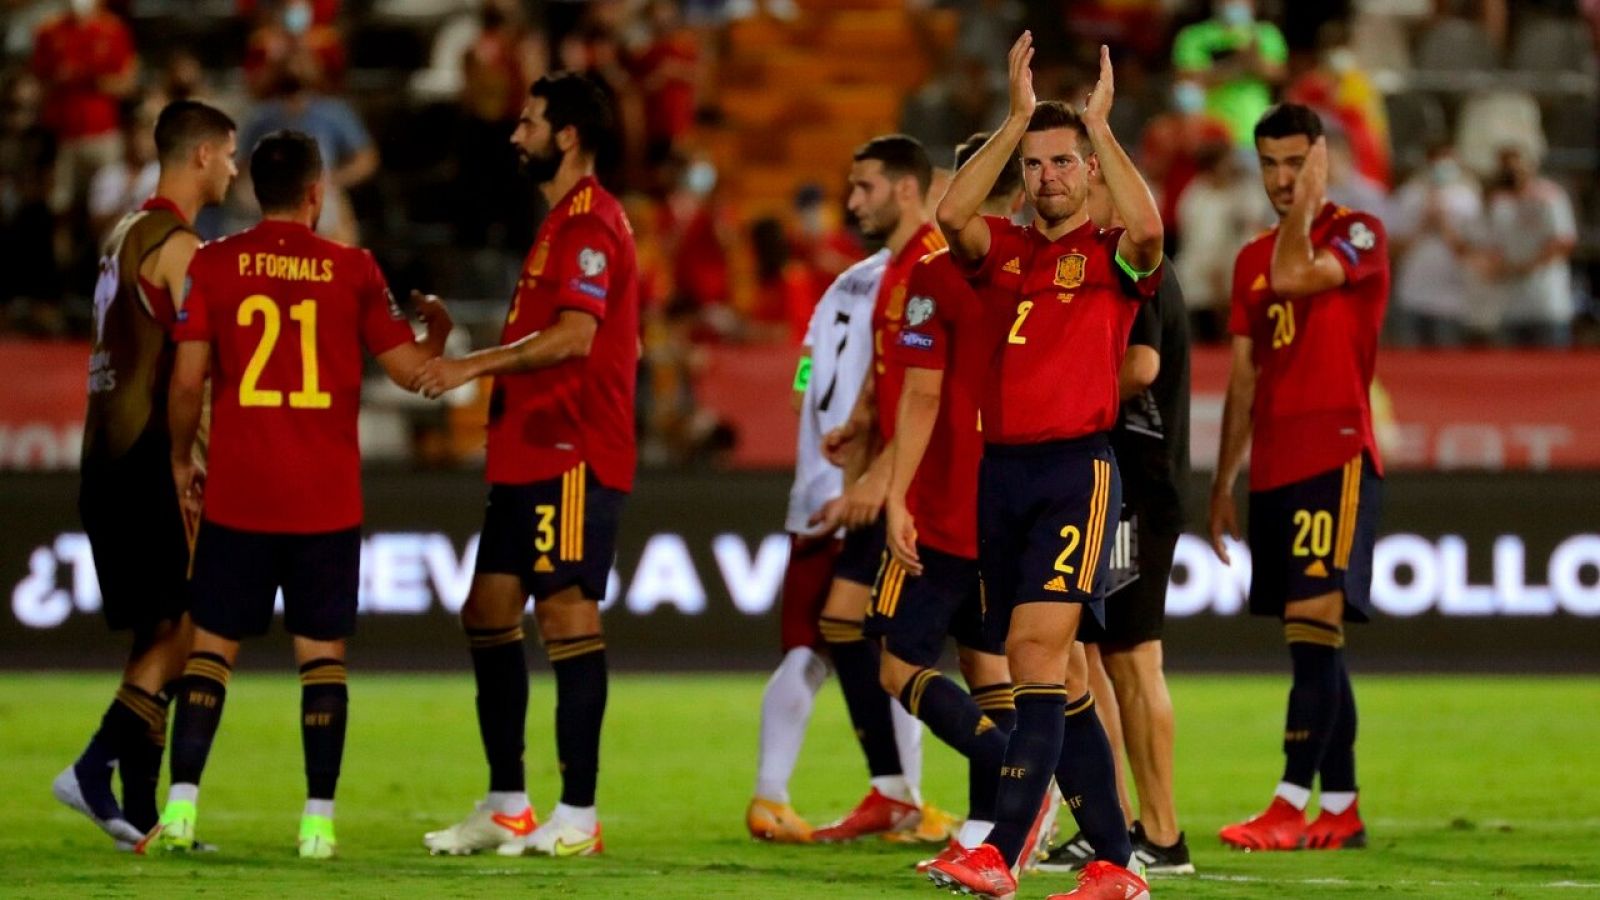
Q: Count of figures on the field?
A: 9